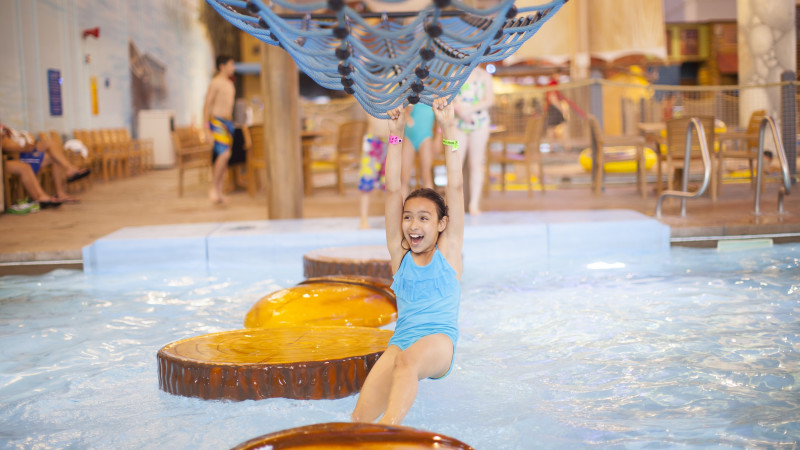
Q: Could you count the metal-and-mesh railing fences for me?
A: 1